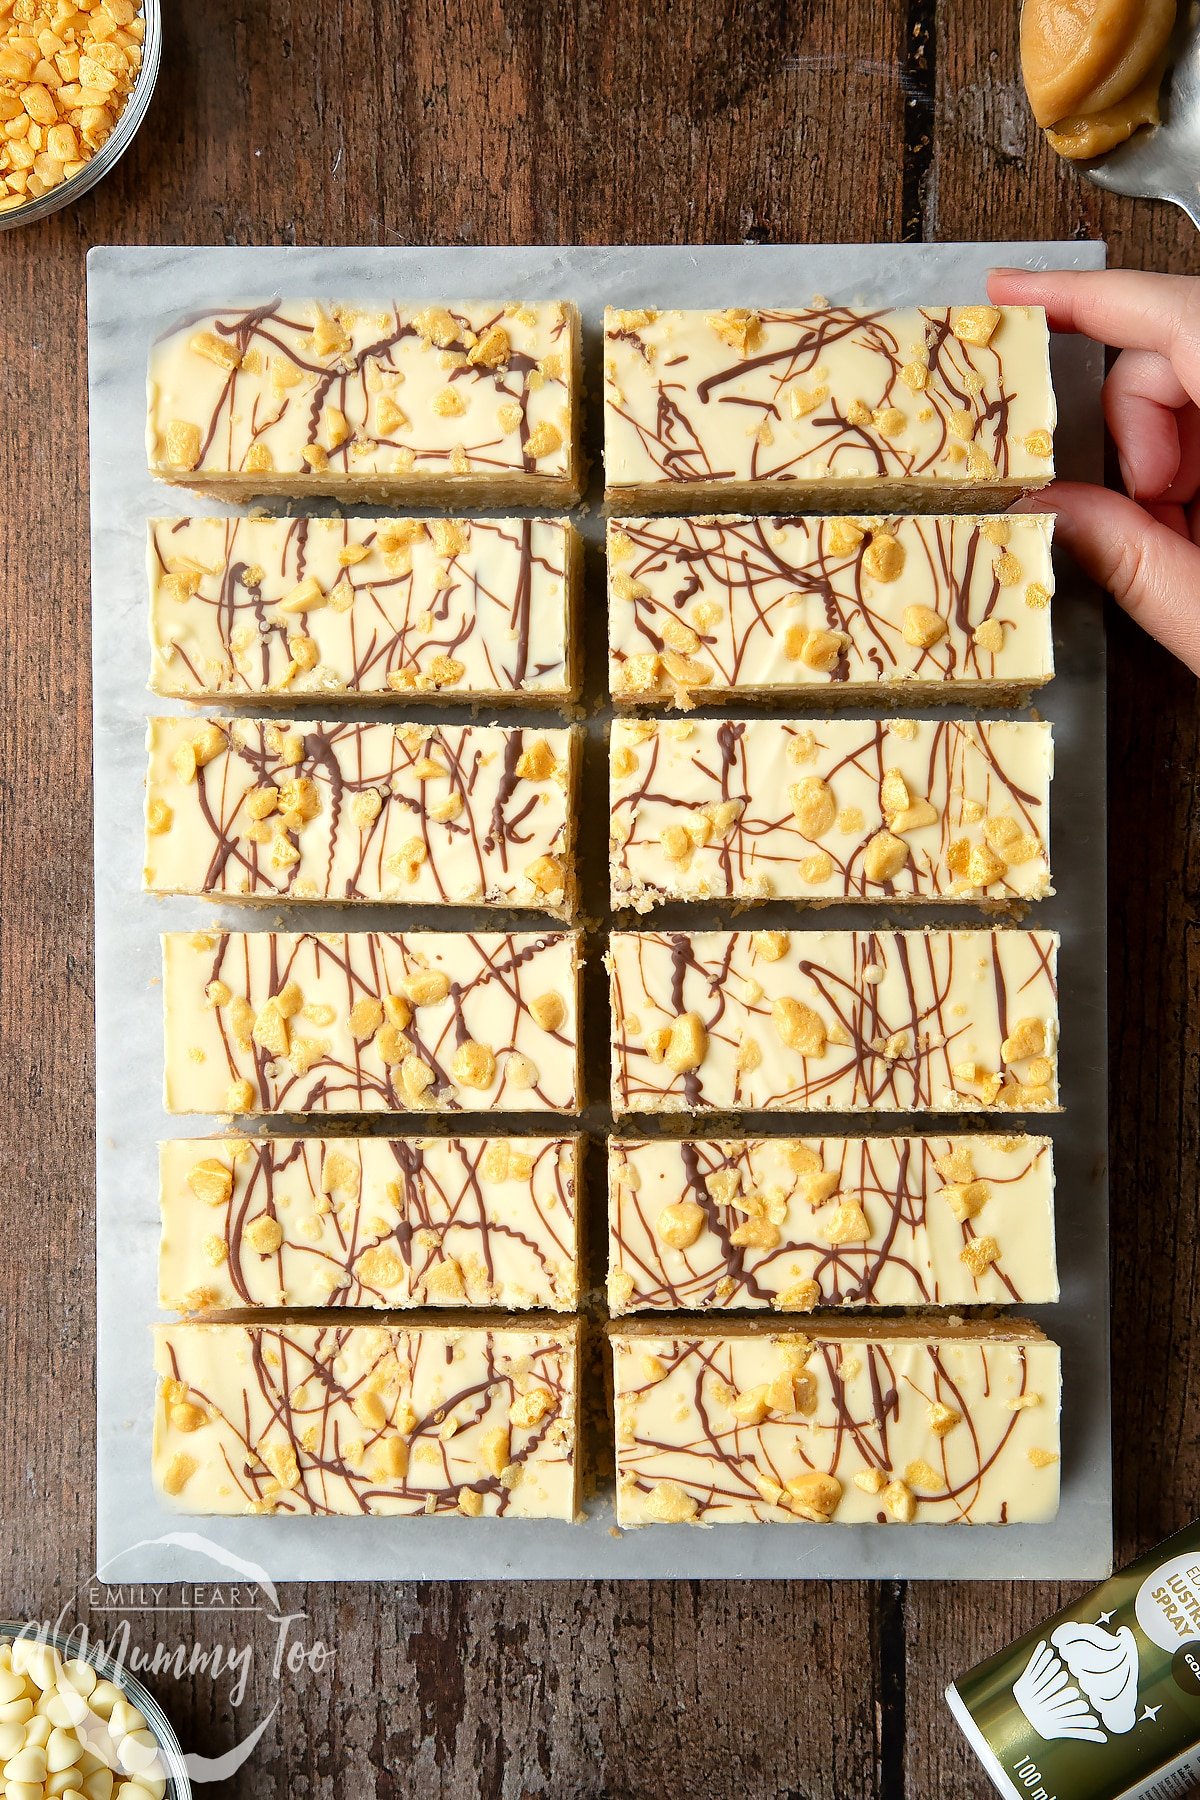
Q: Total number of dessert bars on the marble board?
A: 12